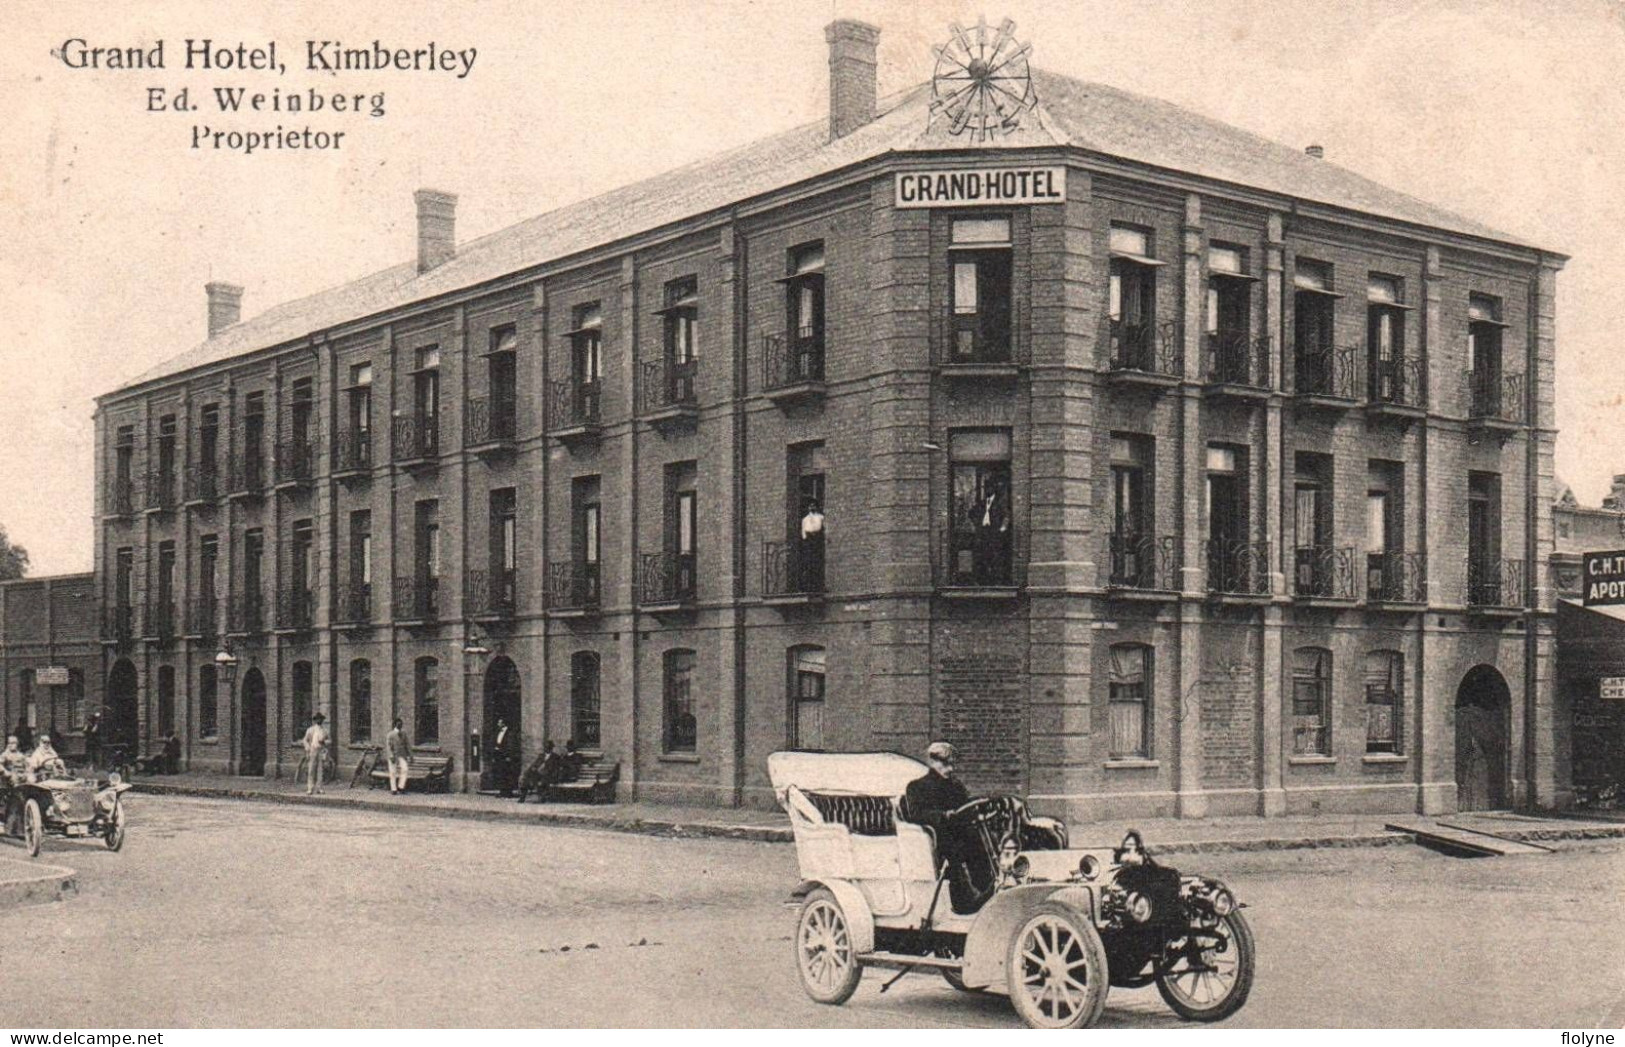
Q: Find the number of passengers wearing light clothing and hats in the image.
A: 2